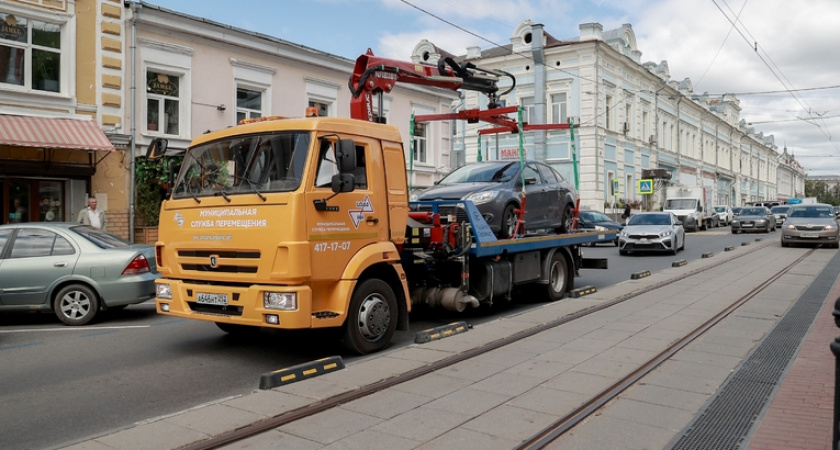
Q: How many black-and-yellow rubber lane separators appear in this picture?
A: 9